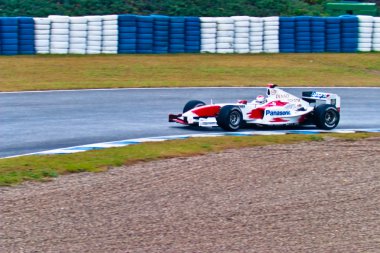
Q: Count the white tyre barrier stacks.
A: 12